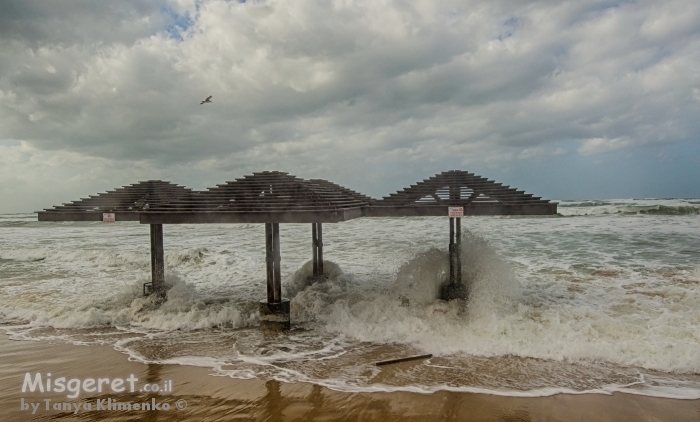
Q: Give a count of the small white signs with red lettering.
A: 2